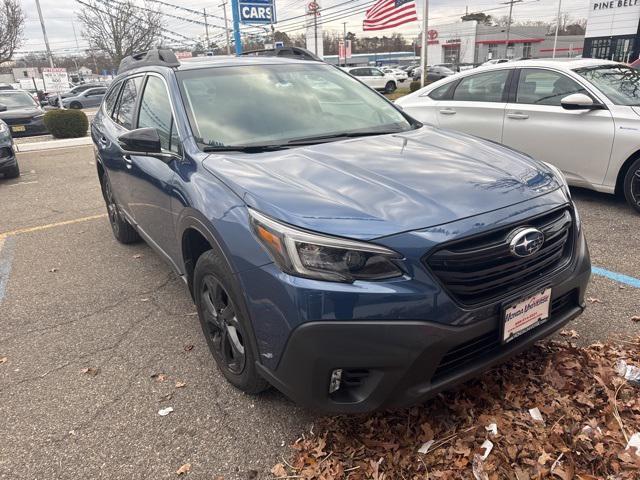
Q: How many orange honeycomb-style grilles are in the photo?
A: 0